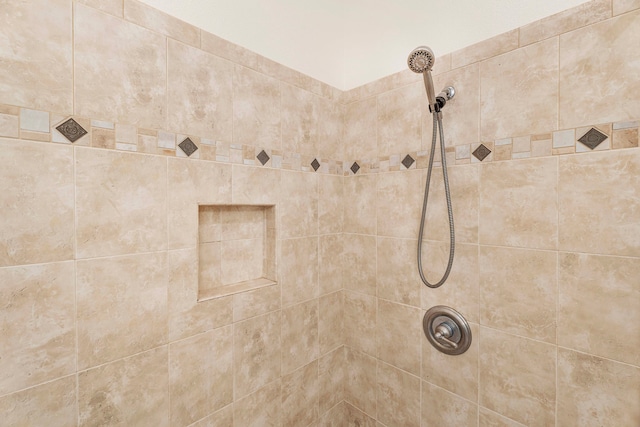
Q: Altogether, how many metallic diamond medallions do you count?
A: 8